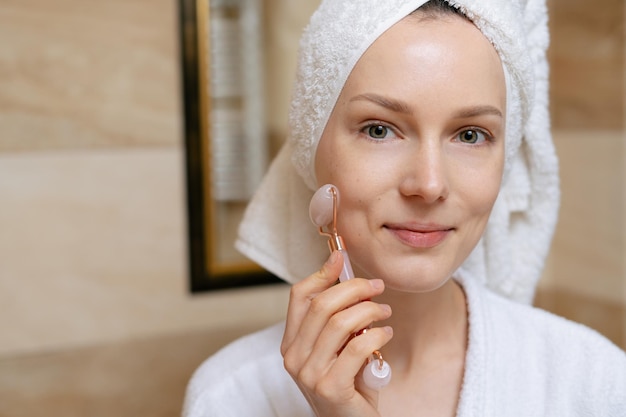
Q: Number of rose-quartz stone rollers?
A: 2